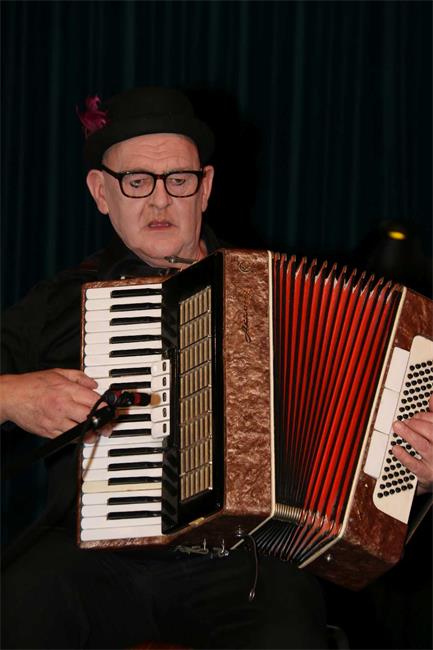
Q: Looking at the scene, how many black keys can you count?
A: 14